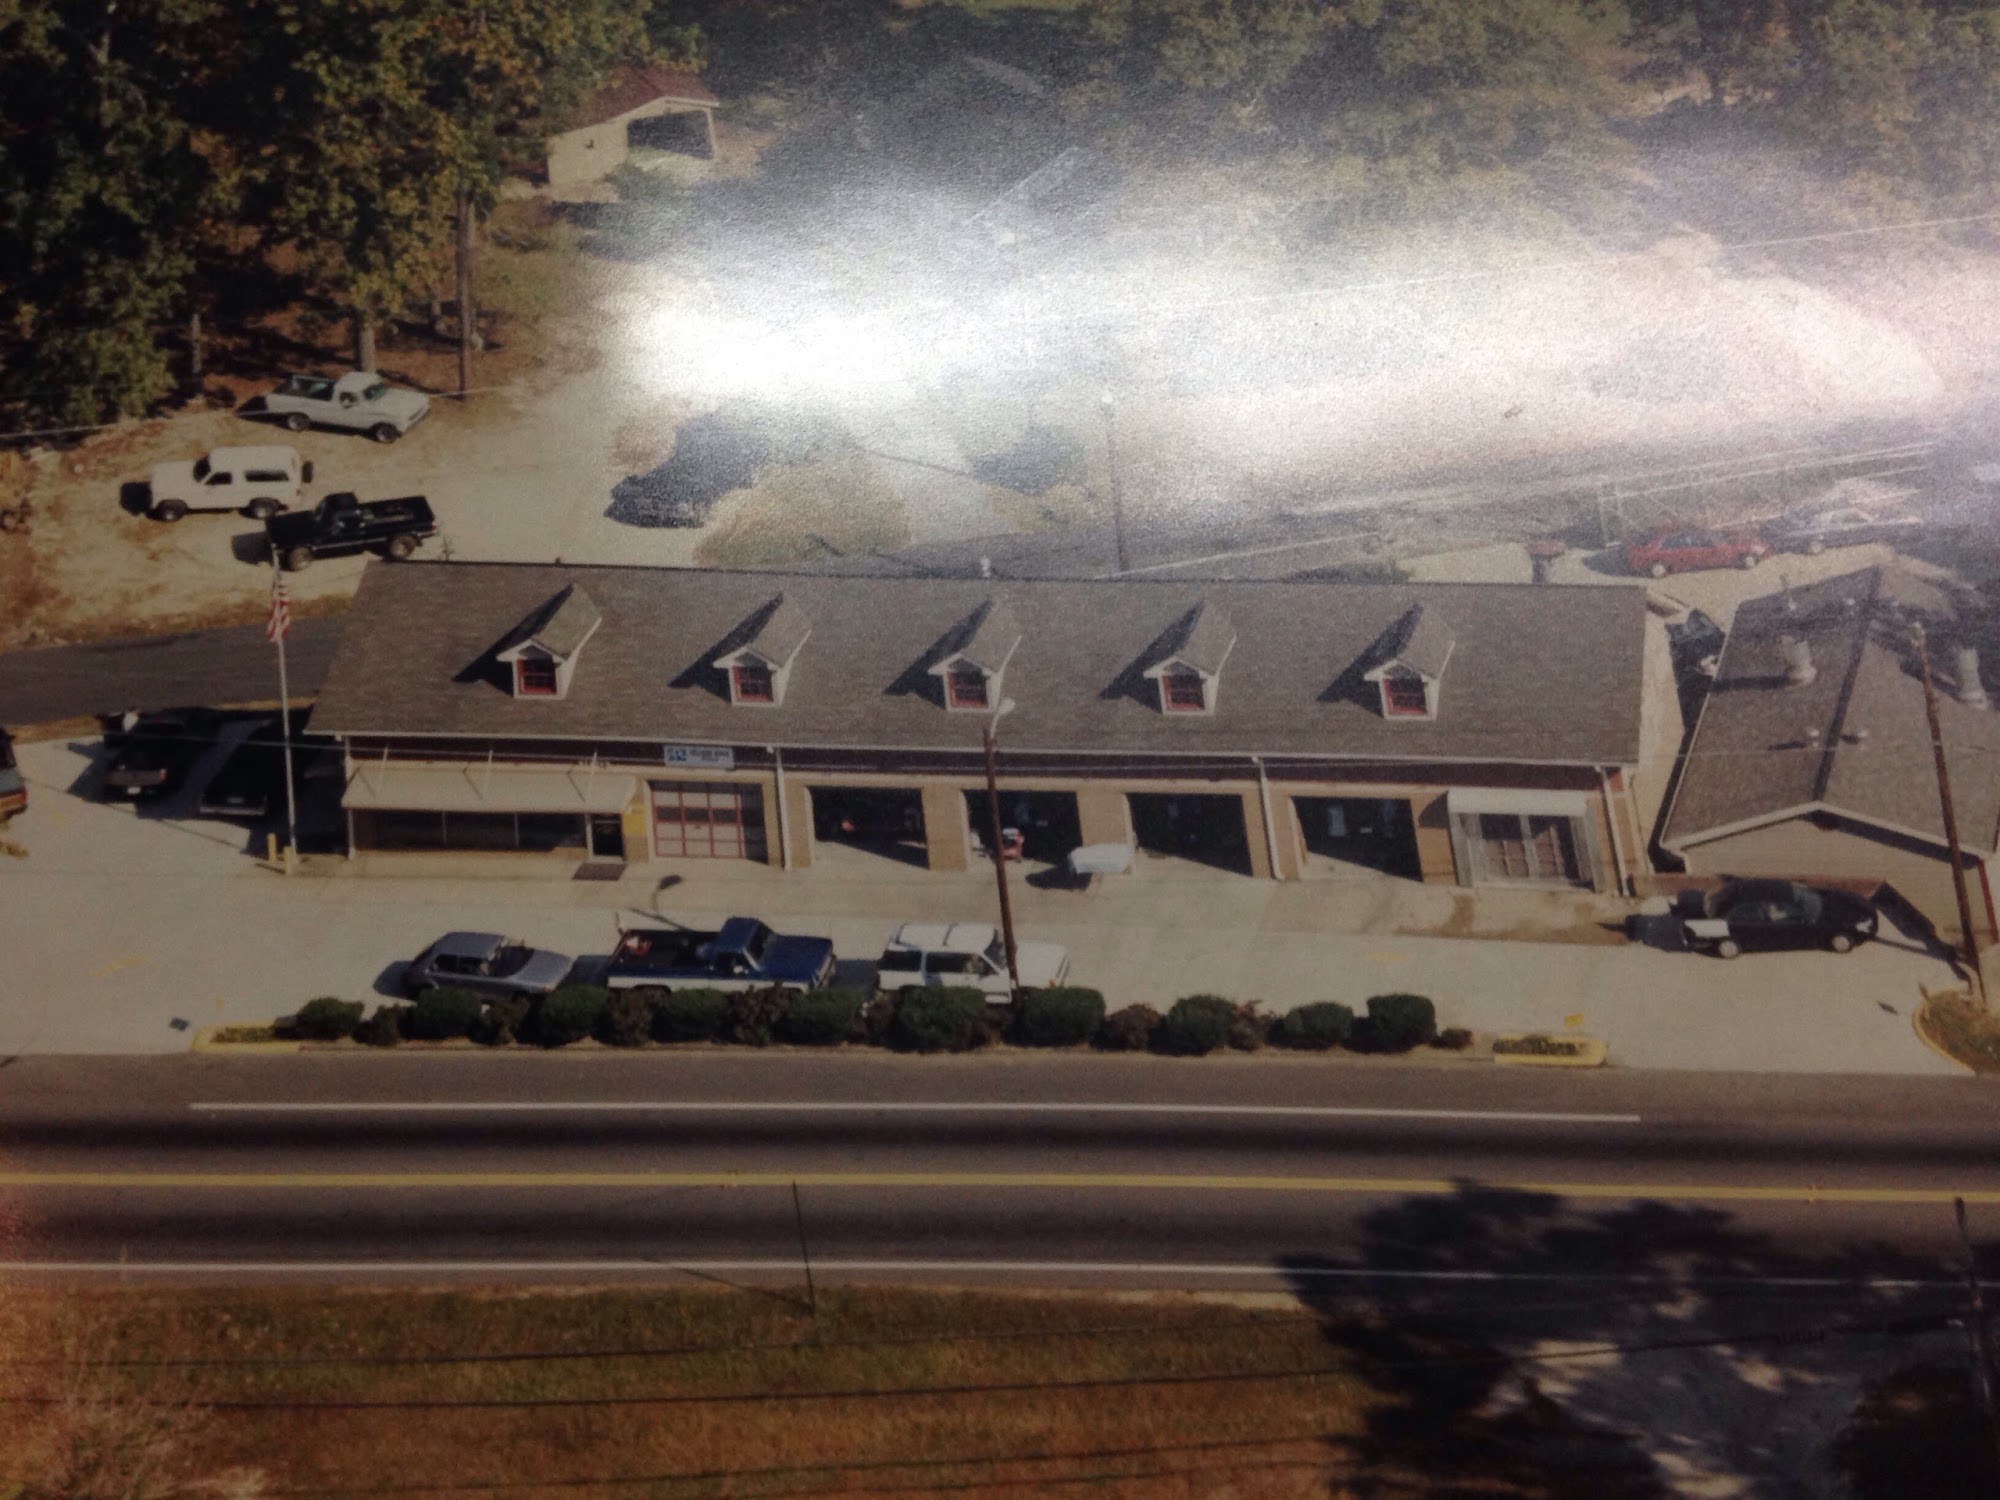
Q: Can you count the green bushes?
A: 10